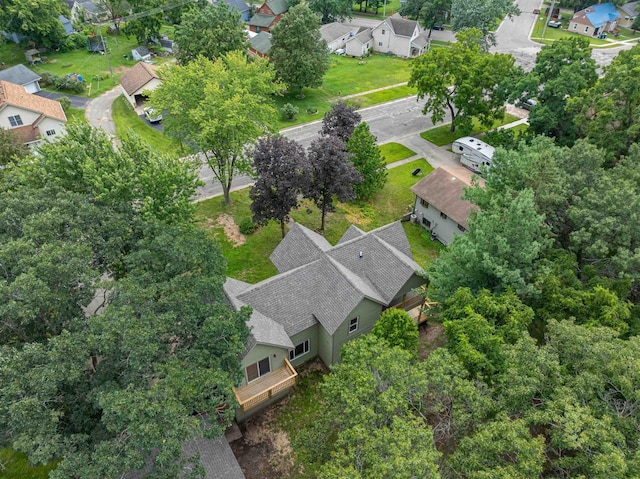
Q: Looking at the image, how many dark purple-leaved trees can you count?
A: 3